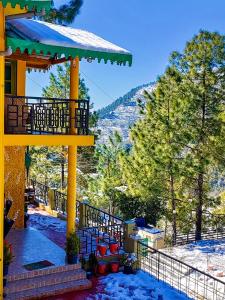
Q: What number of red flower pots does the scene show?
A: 4